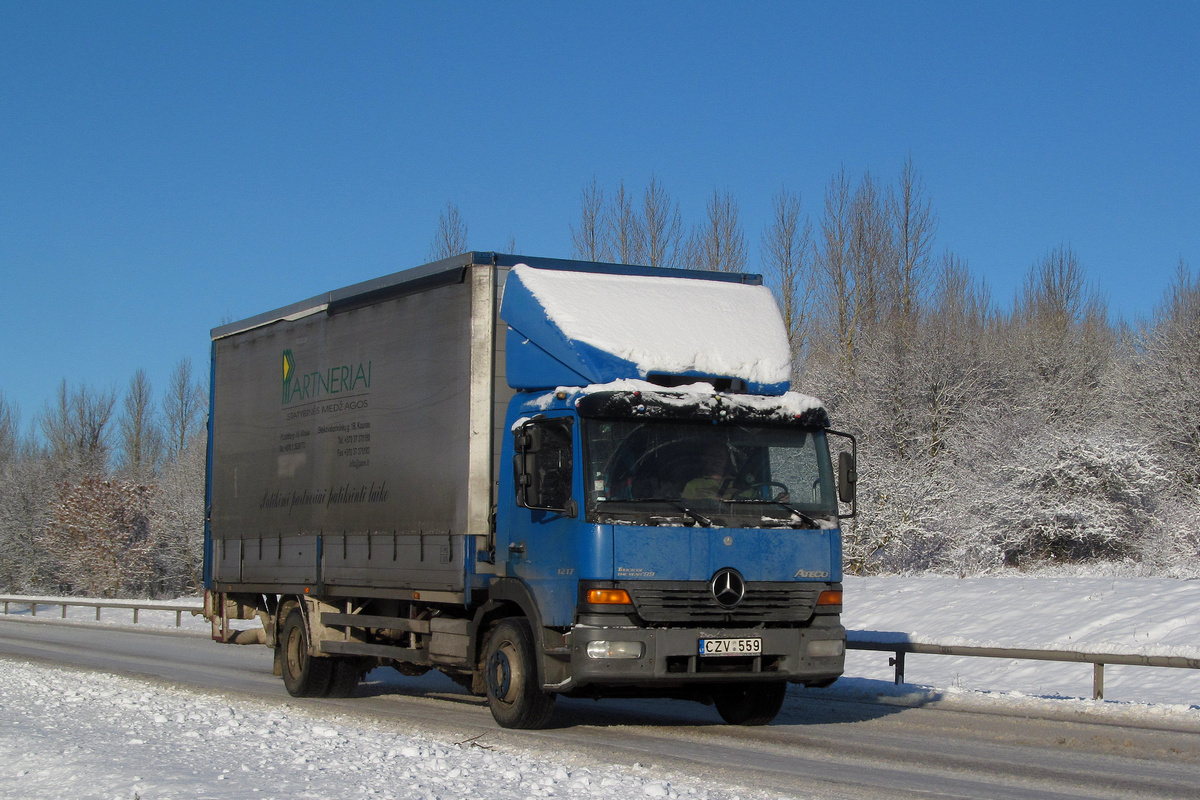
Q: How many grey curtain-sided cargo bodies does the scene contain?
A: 1